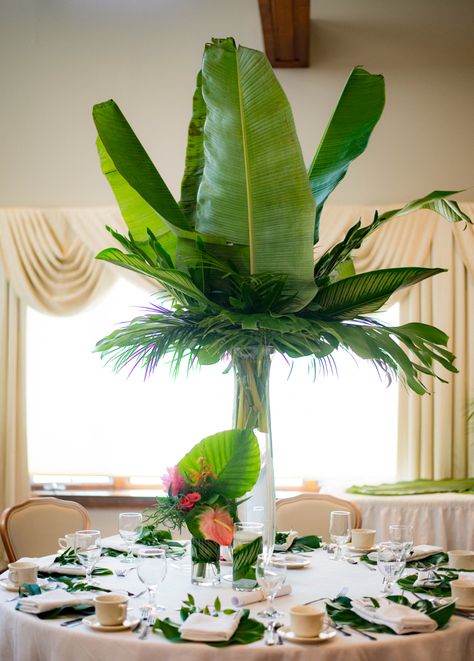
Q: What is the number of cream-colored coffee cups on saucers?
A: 7